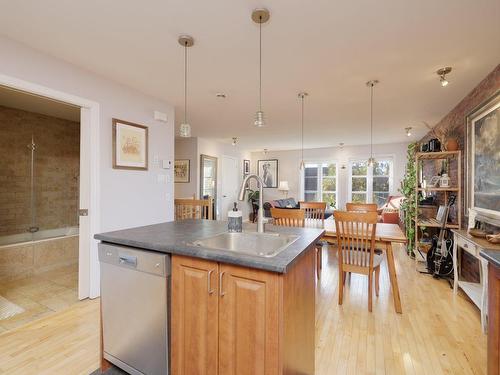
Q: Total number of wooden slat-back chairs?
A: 4